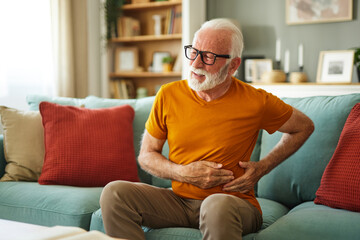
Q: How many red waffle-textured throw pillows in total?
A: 2